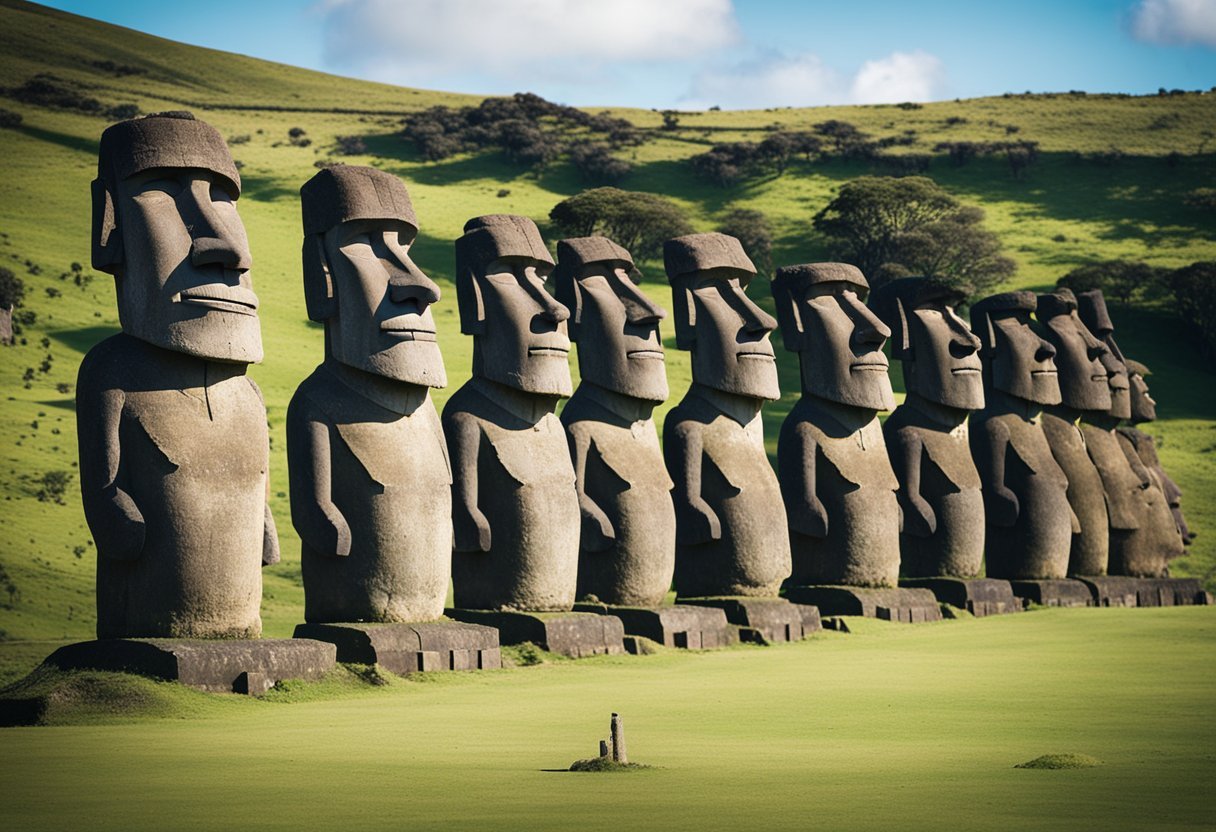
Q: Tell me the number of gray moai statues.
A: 11